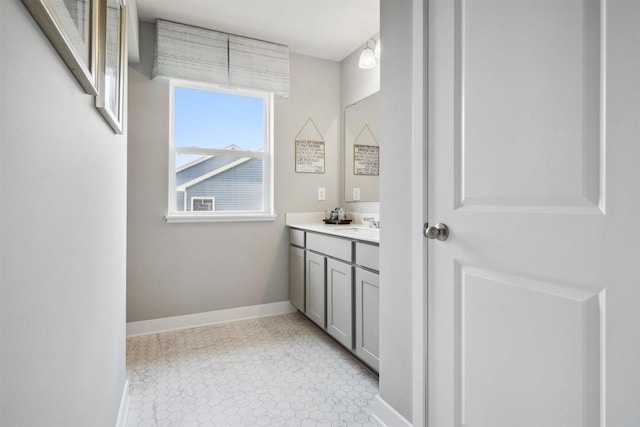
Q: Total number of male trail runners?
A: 0